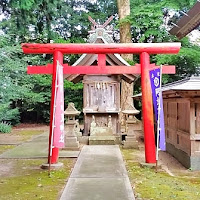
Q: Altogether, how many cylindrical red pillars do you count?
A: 2